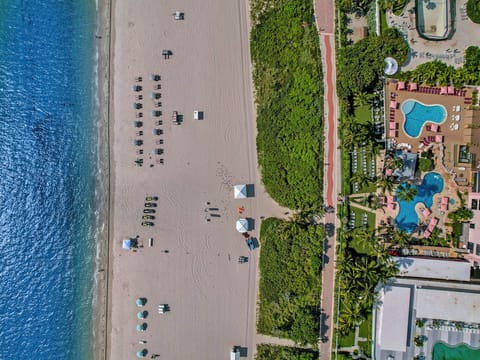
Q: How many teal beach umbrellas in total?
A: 4